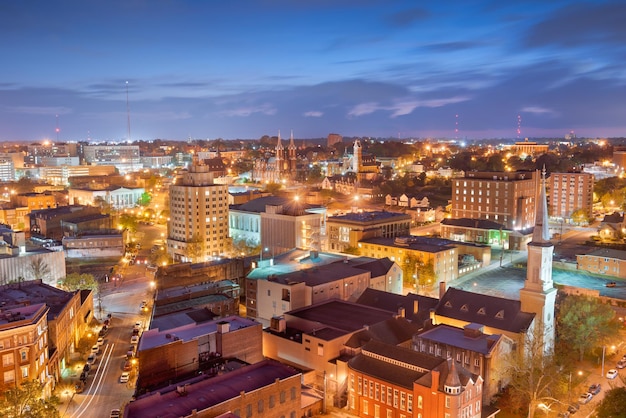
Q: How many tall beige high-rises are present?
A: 1